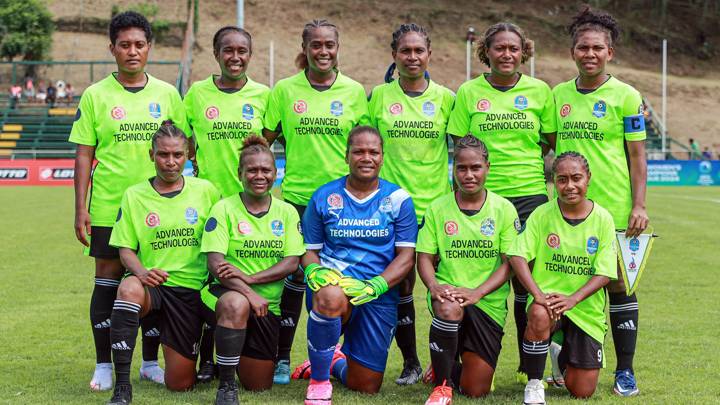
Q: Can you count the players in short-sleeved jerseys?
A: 11